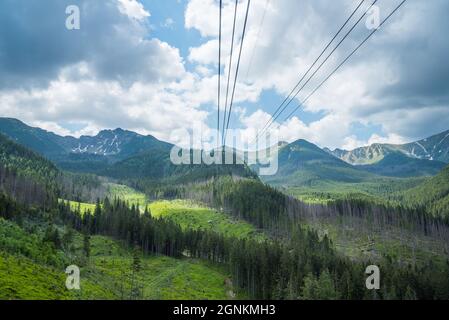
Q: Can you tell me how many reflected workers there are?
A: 0